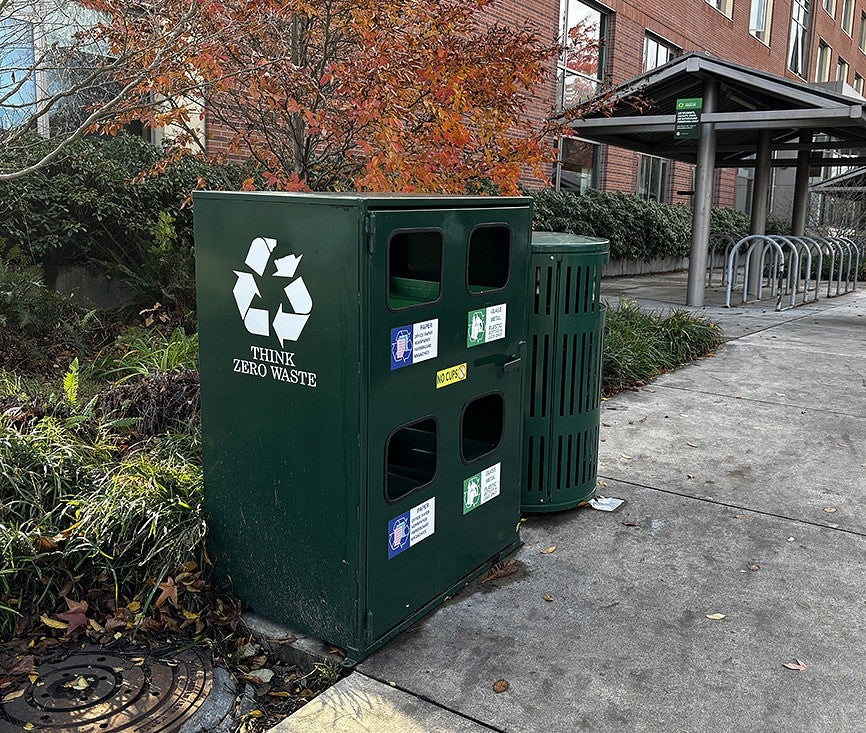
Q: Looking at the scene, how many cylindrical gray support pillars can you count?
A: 3